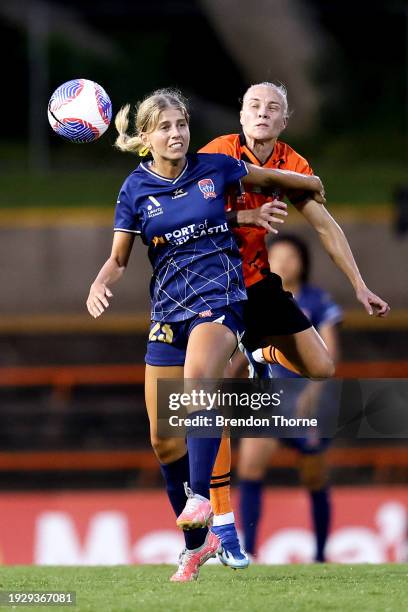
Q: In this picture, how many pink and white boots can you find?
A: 2